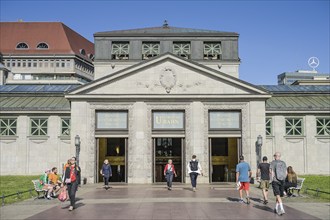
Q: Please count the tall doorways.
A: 3